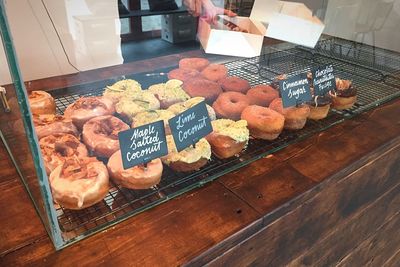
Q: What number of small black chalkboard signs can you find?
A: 4